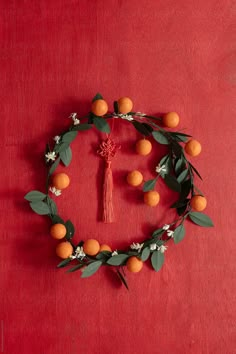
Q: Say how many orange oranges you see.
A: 14